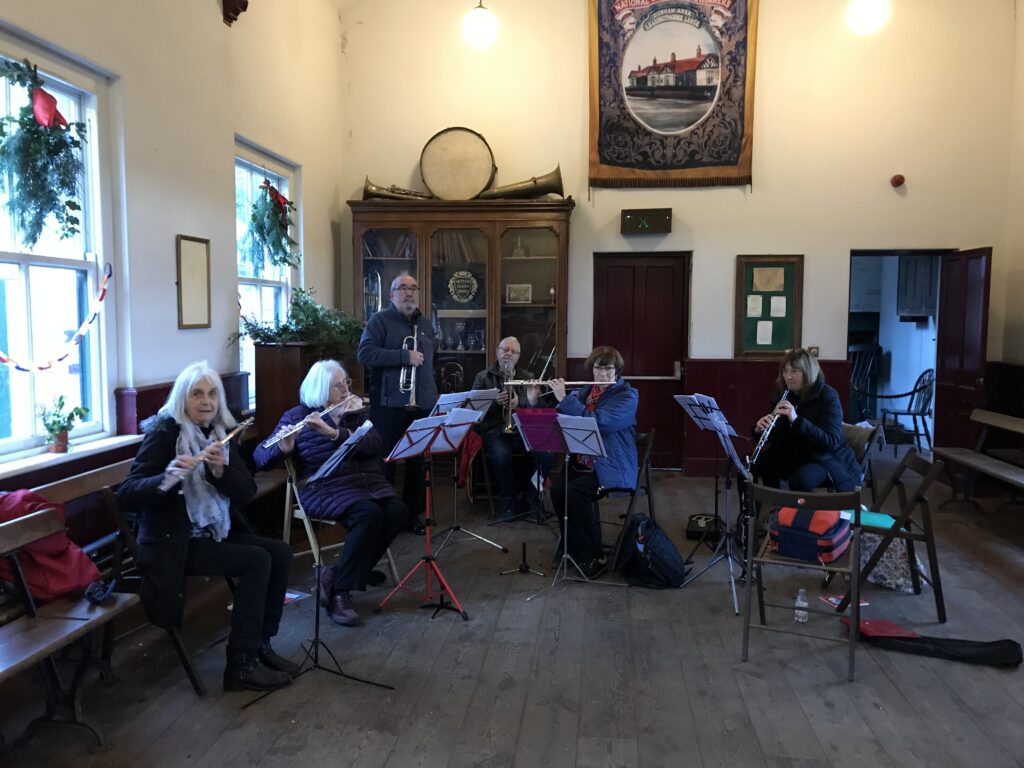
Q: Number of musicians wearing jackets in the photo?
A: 6